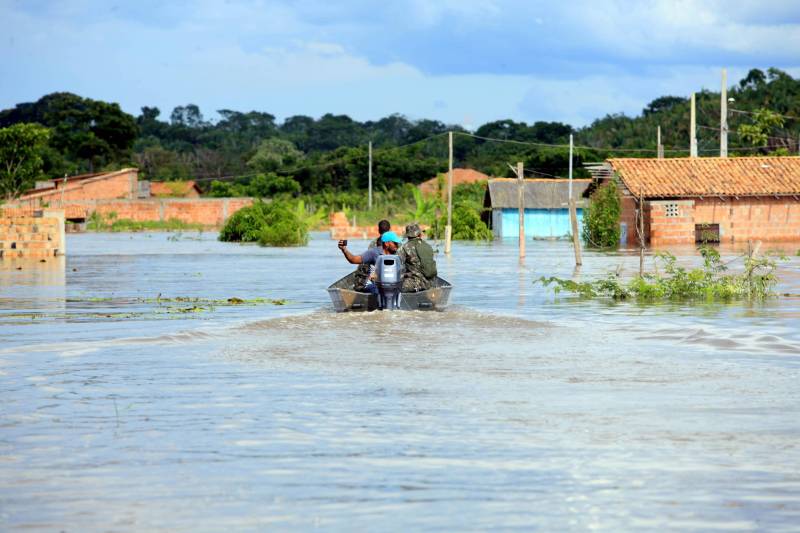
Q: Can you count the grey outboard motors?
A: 1